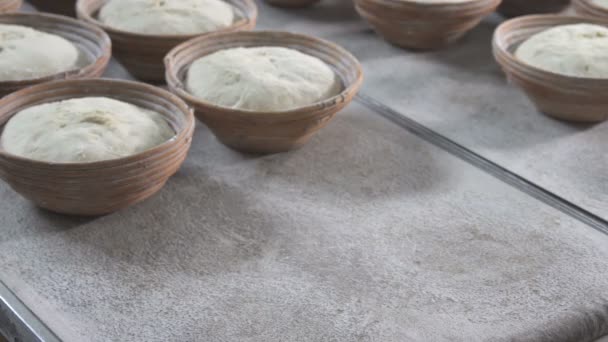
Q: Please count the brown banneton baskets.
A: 11